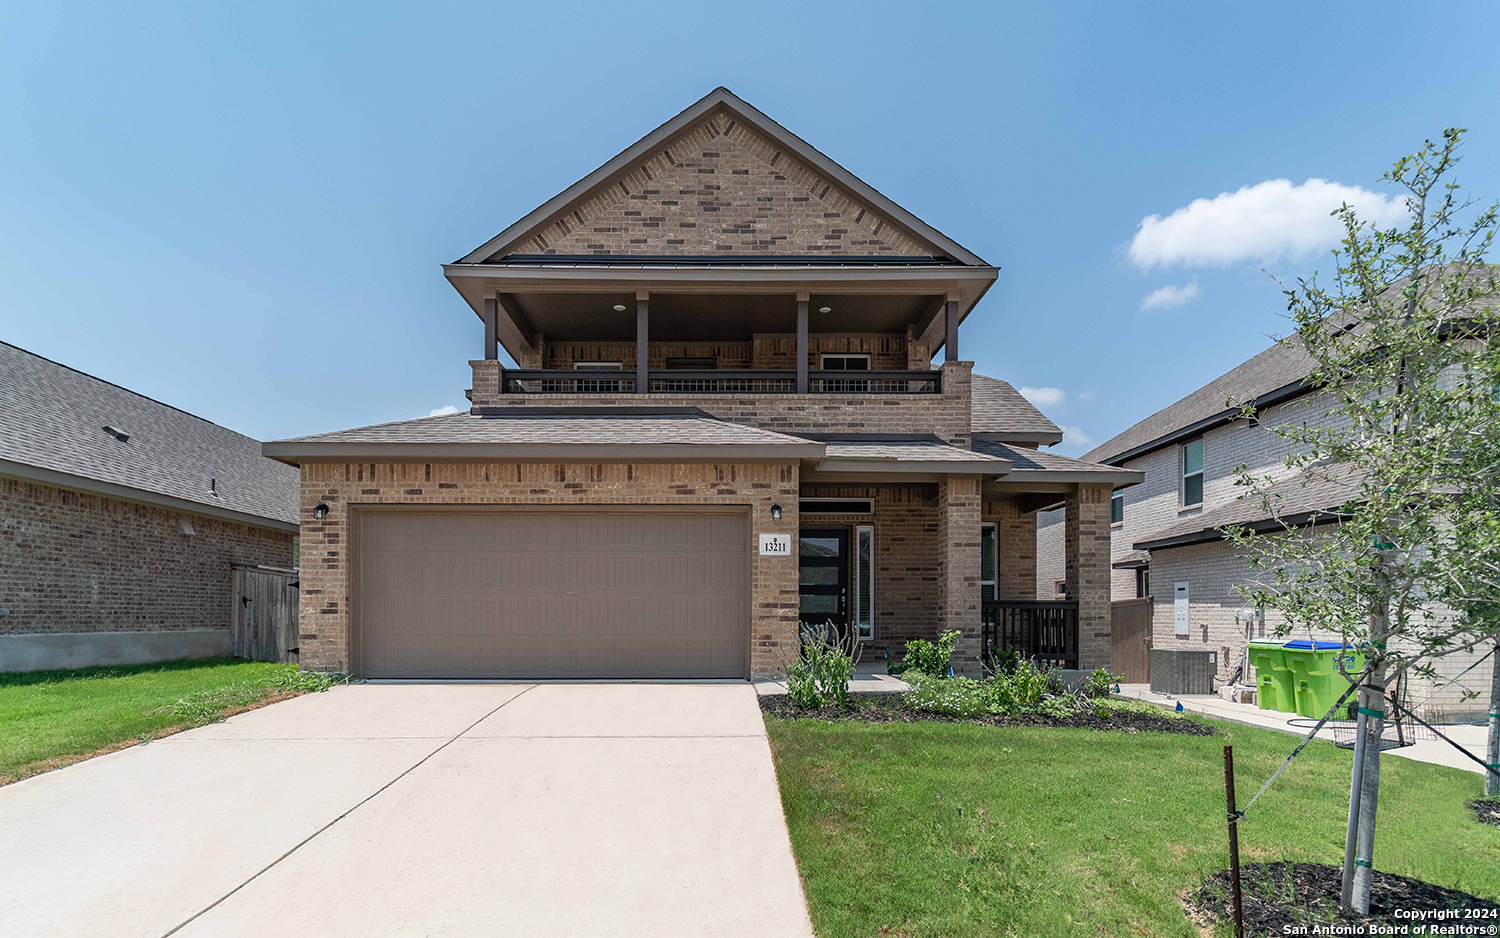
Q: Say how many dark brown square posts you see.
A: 4